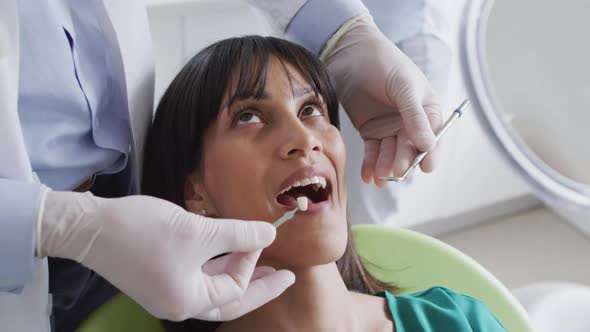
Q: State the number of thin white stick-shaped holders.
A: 1